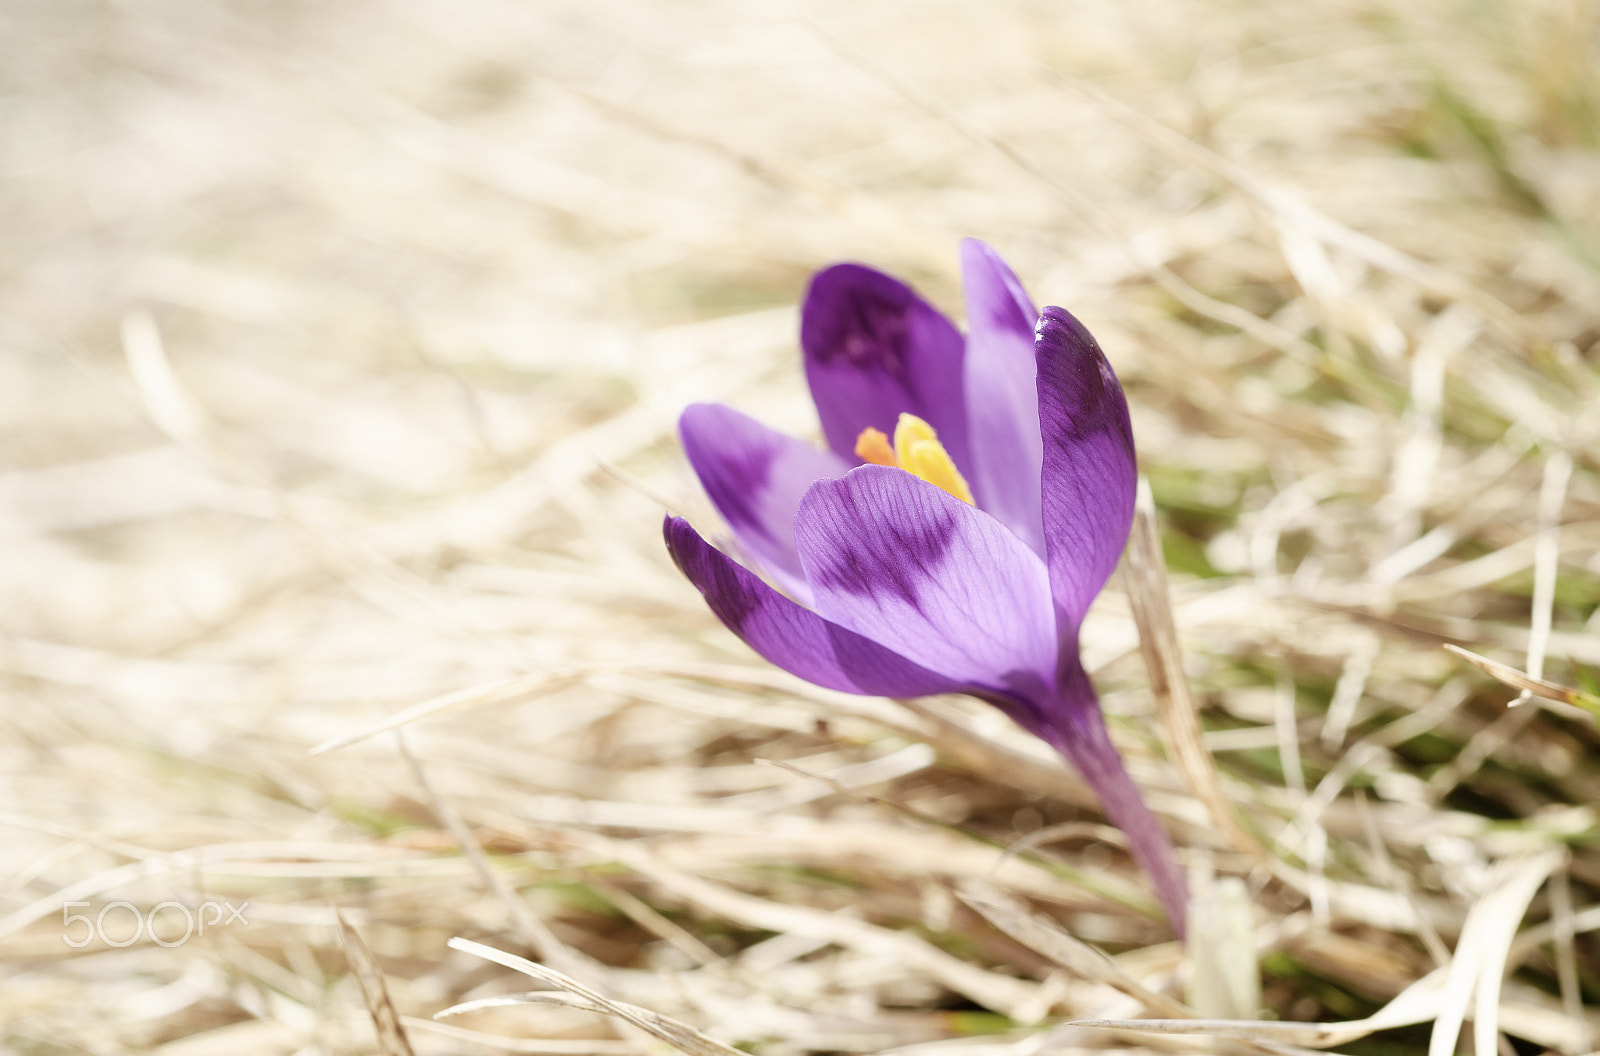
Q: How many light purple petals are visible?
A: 3